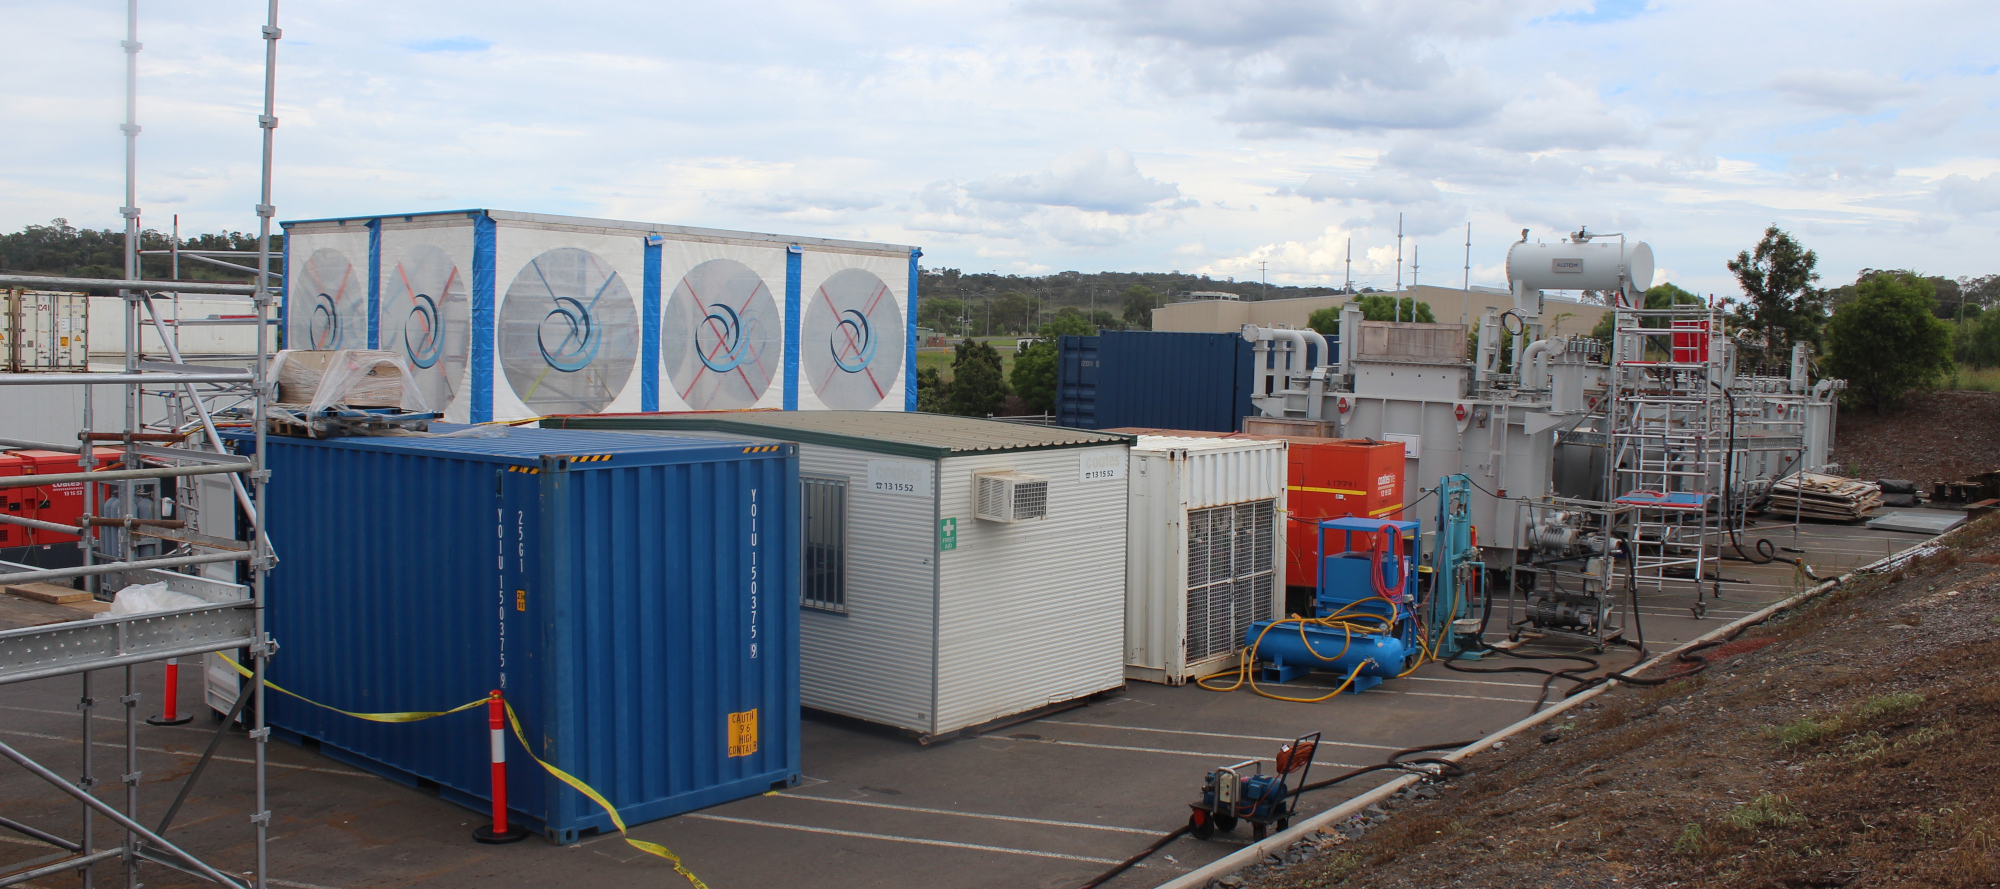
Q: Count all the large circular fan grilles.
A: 5